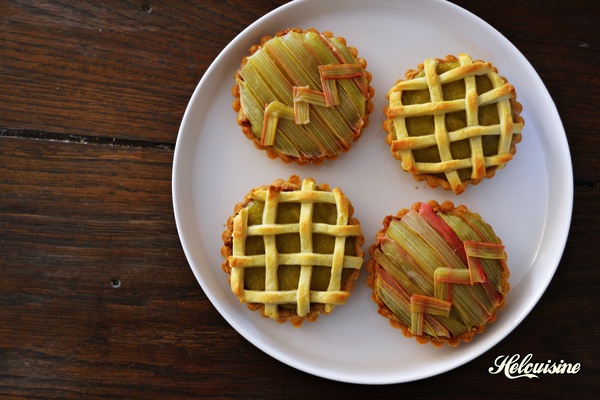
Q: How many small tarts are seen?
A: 4